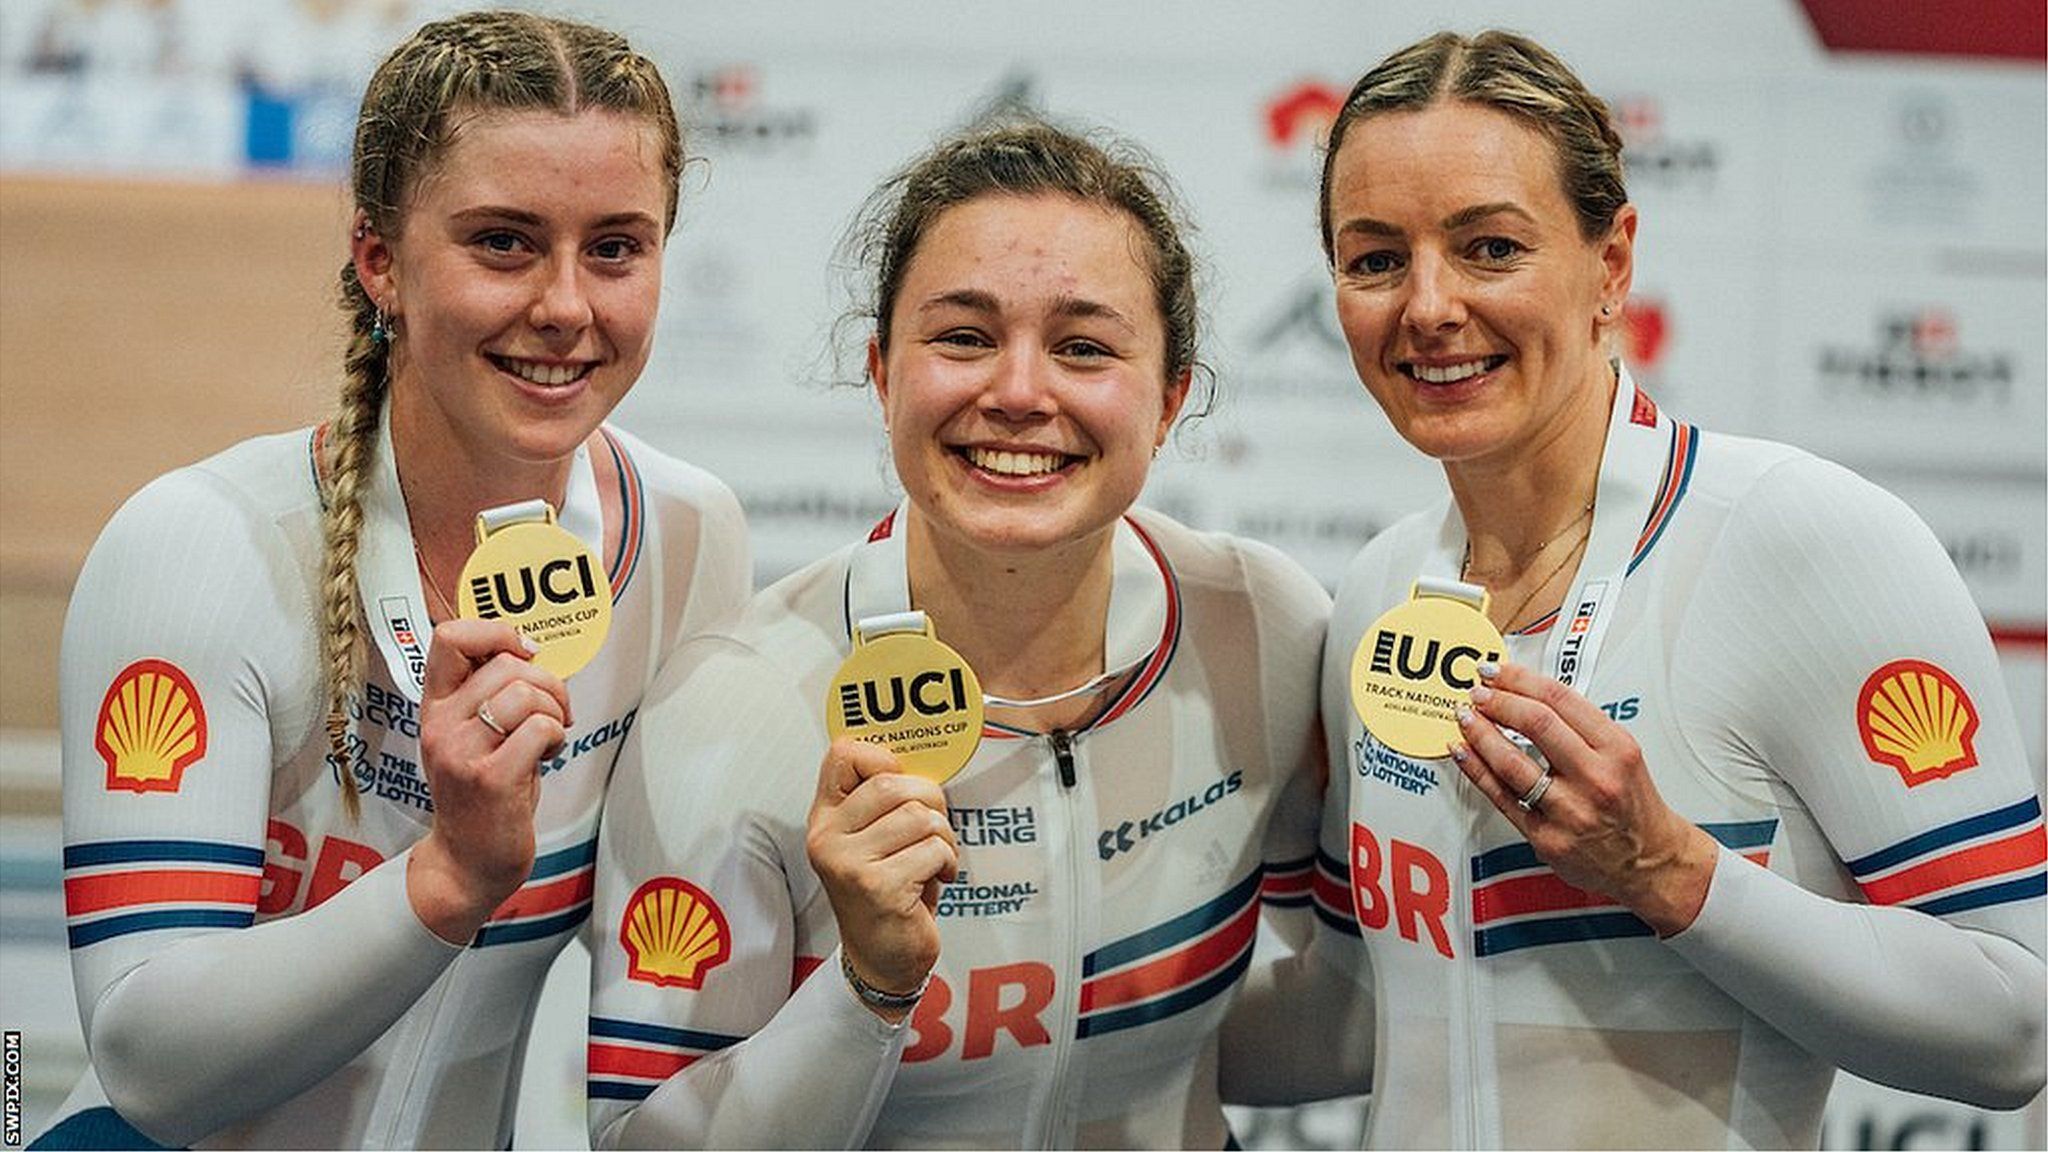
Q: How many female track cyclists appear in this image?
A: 3